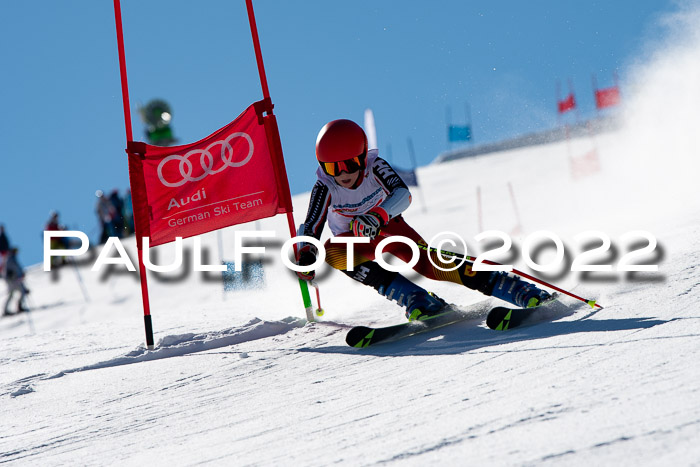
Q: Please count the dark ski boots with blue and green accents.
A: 2